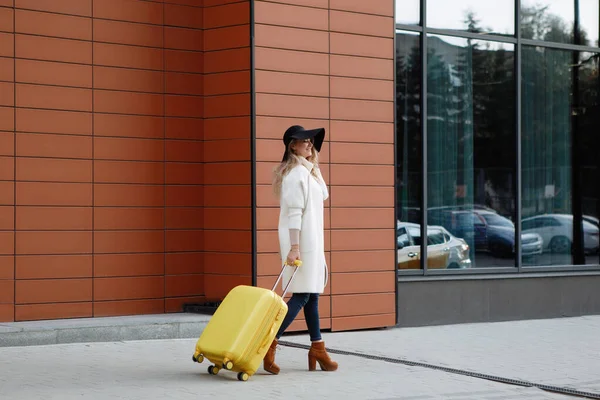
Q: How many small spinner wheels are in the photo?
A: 4